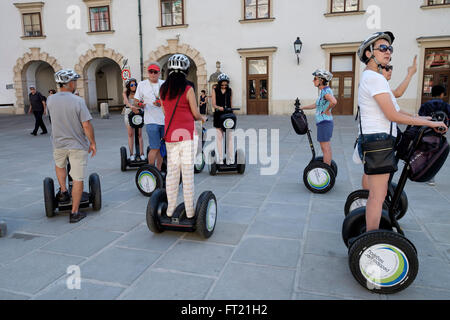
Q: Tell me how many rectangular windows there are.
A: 6